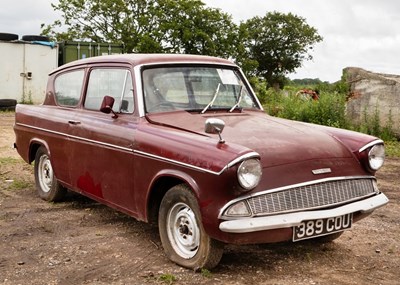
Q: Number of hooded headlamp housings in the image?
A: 2